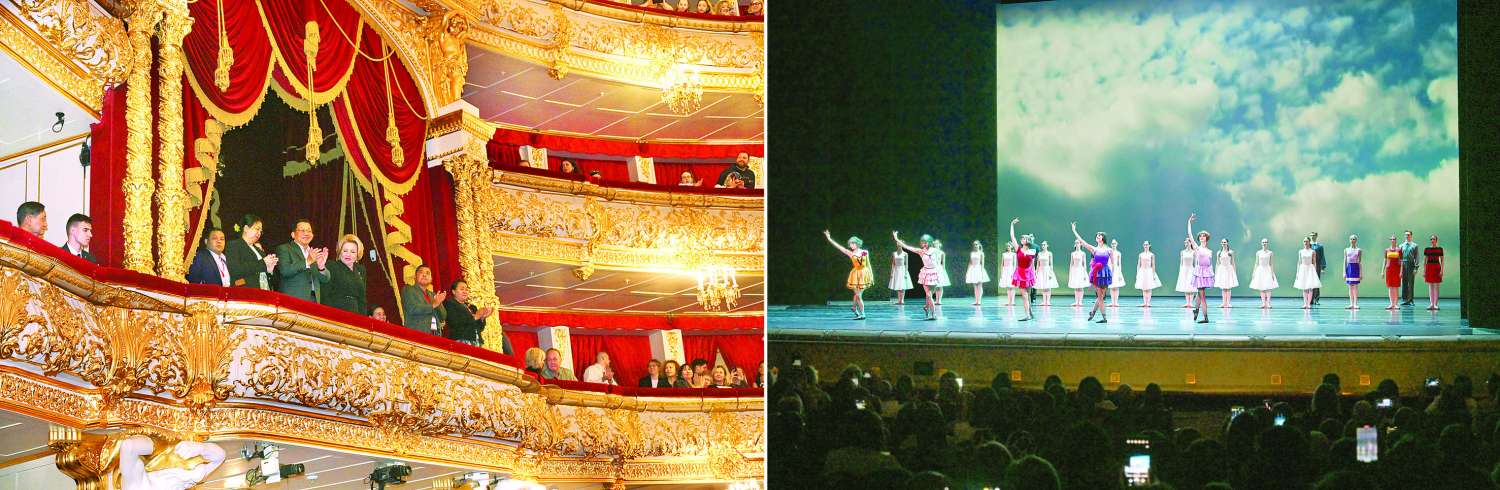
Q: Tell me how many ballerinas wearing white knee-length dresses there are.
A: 12